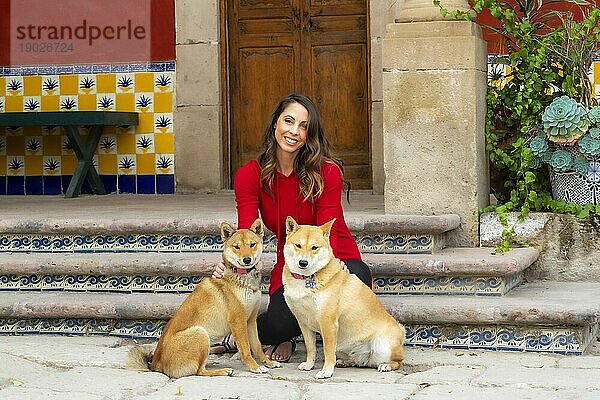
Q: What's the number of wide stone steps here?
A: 3